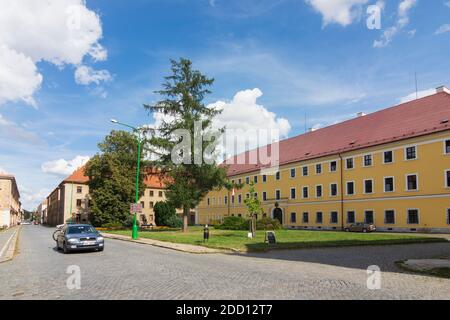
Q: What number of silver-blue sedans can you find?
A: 1